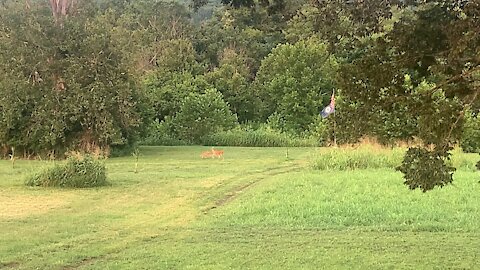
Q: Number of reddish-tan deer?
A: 2